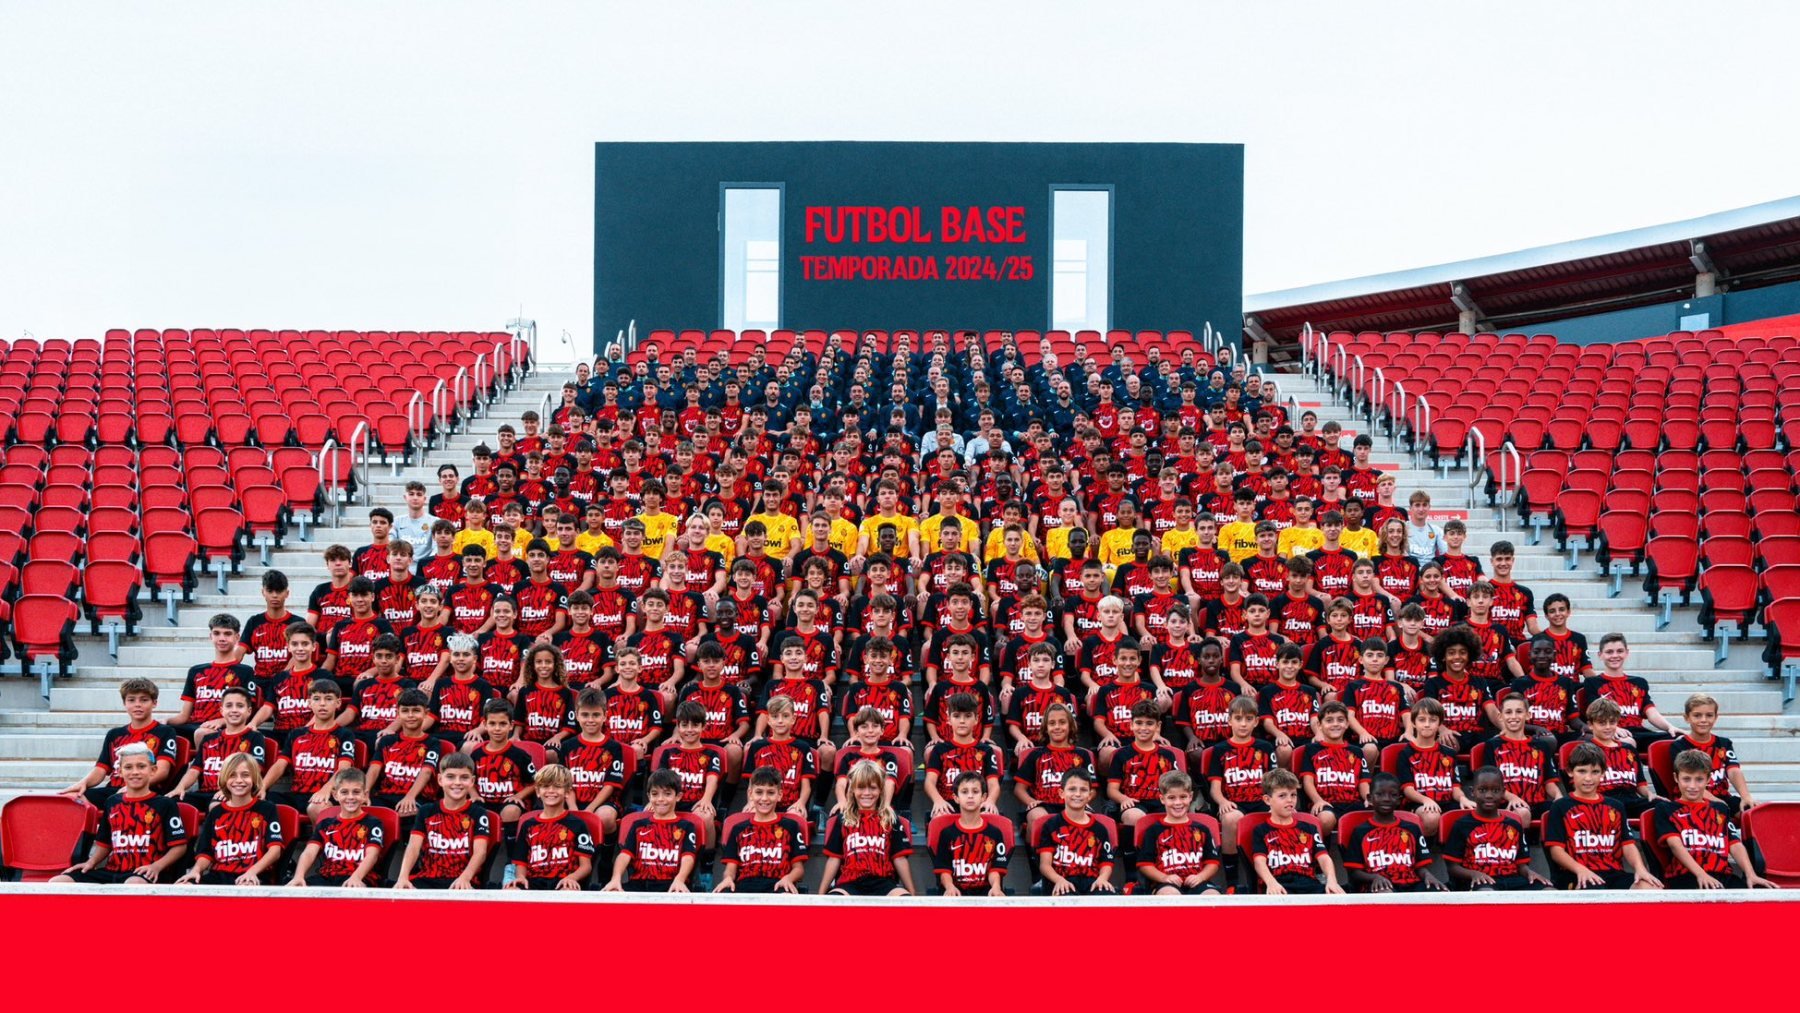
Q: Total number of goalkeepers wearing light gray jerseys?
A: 4